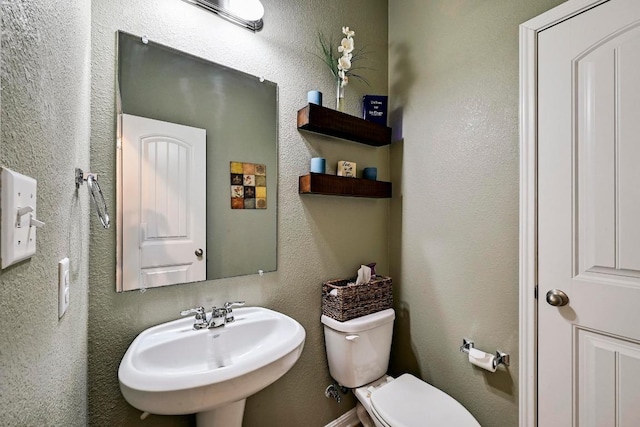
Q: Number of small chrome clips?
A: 4